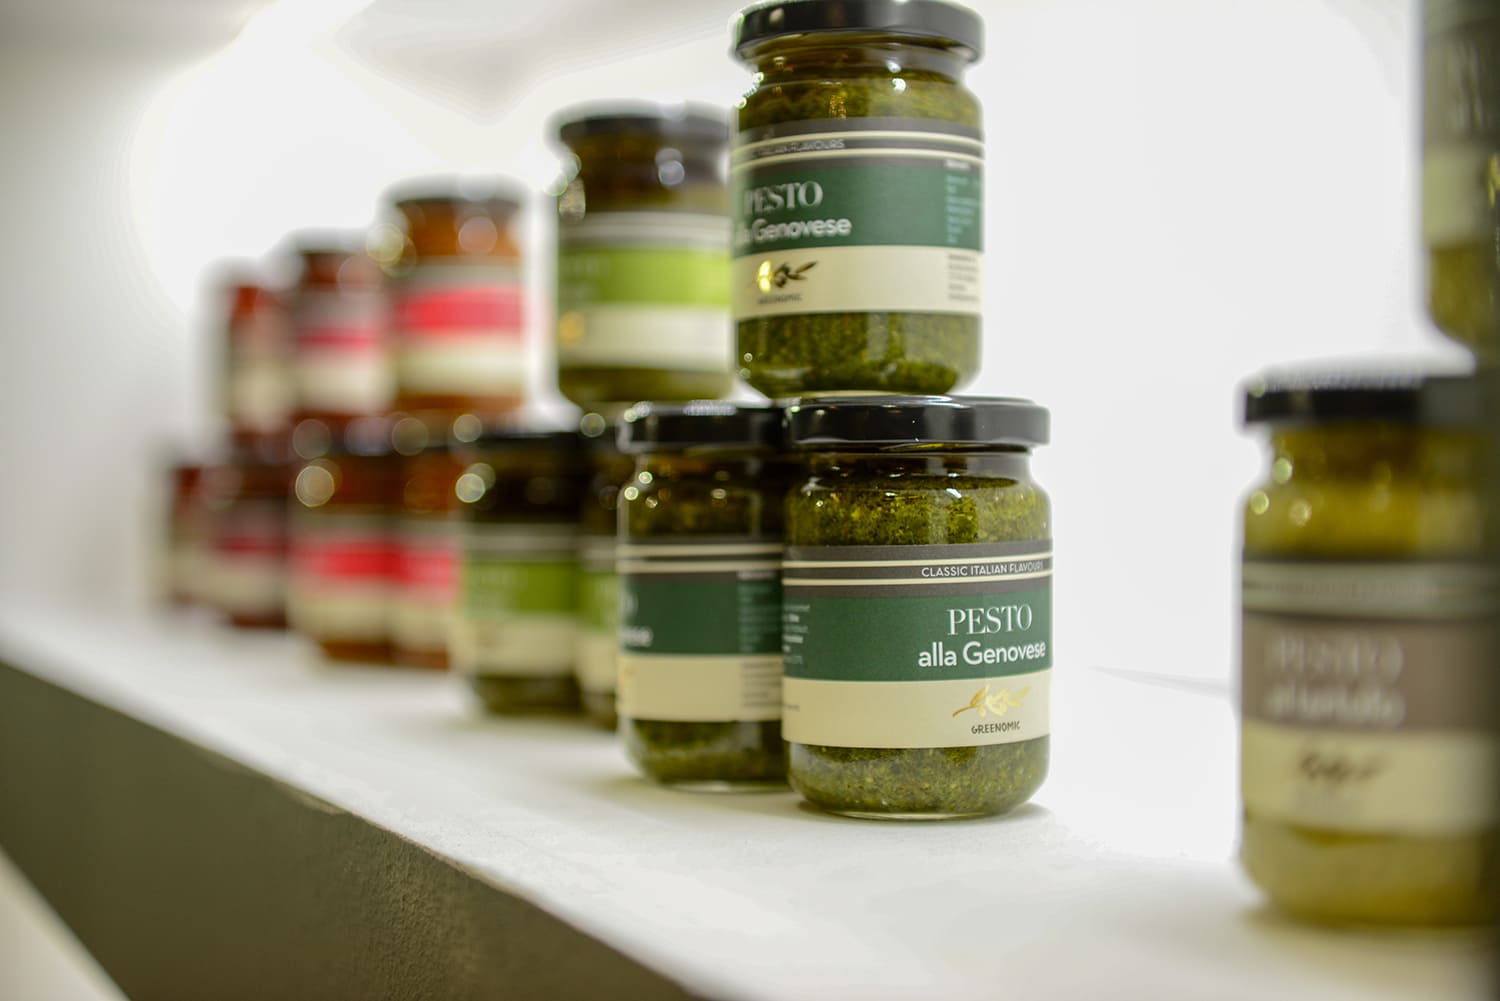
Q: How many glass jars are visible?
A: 15